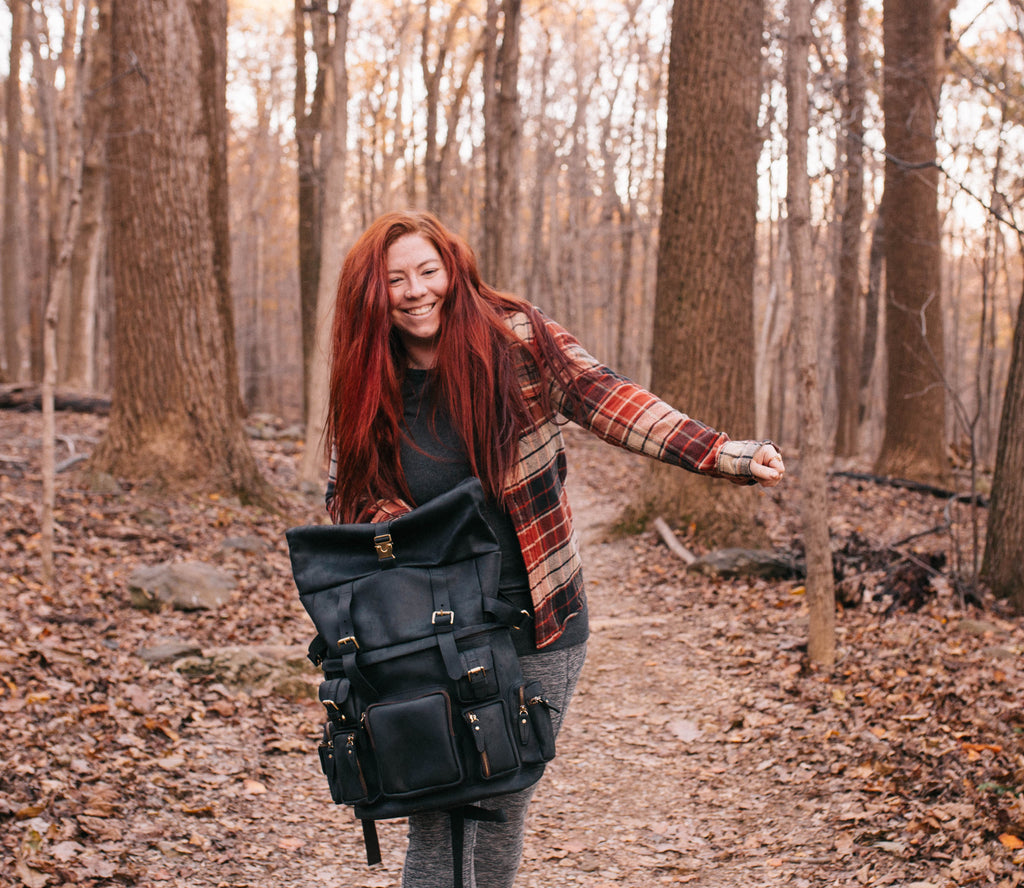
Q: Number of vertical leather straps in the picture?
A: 2